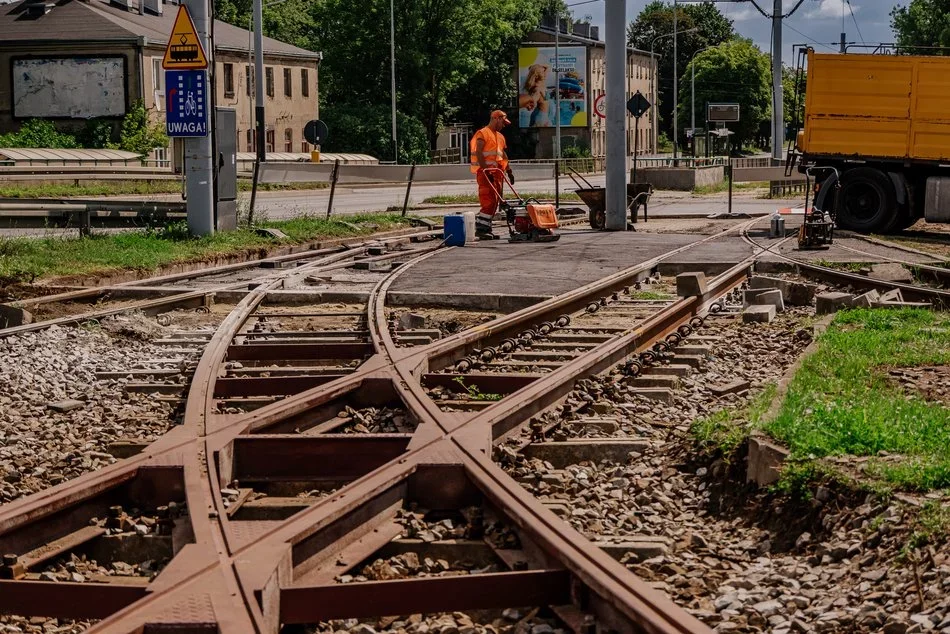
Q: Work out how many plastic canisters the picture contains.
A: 2